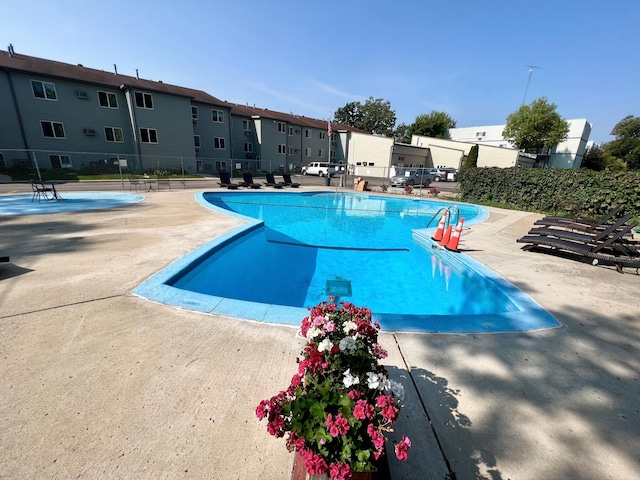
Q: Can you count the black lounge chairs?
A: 8